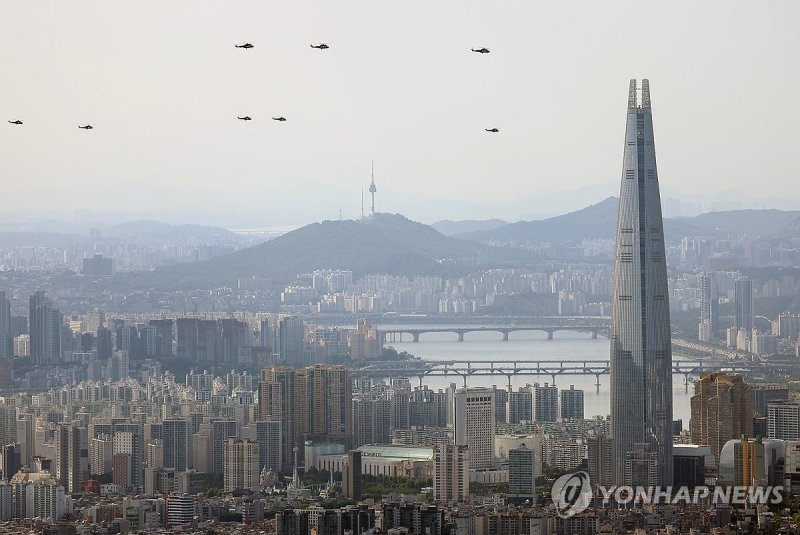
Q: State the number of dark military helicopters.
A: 8